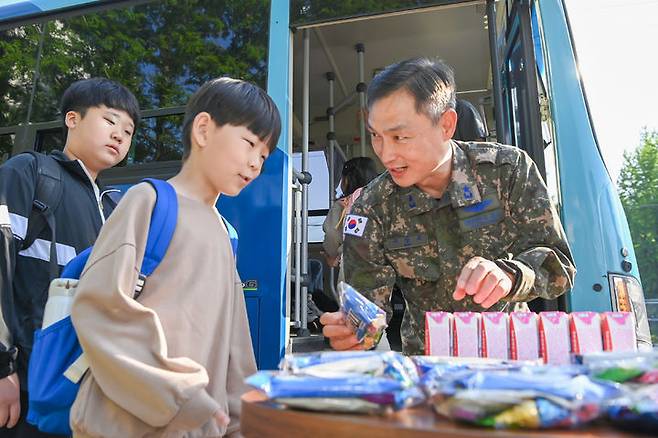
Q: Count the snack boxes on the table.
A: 7